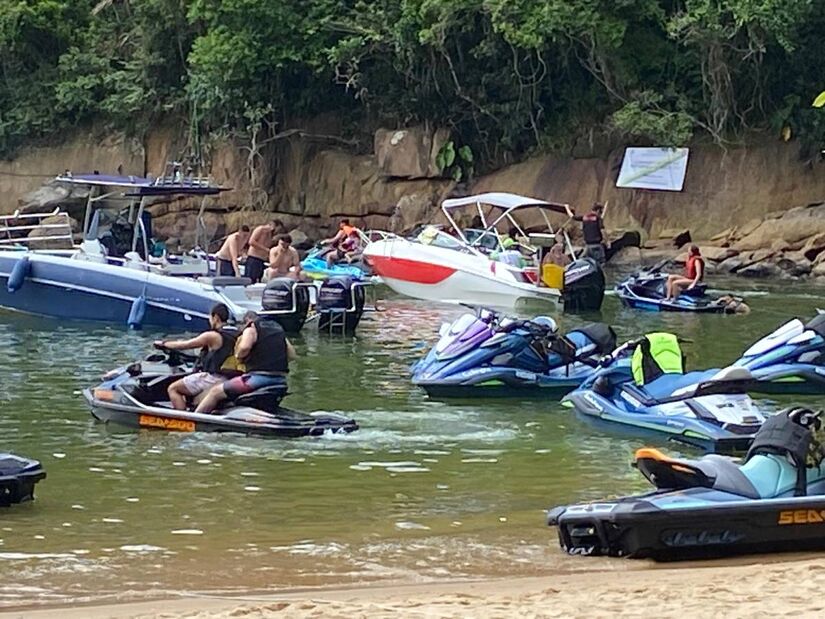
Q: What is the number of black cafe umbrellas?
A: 0